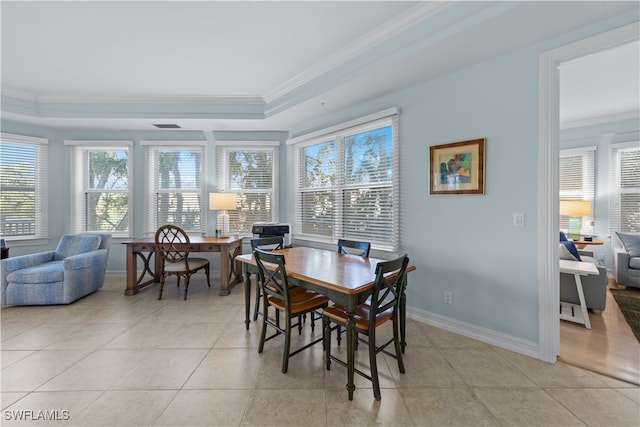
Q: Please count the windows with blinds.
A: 7